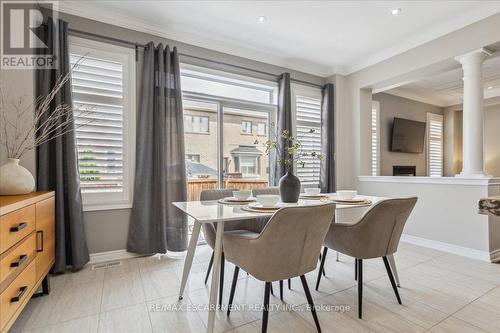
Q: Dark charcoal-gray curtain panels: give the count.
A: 4